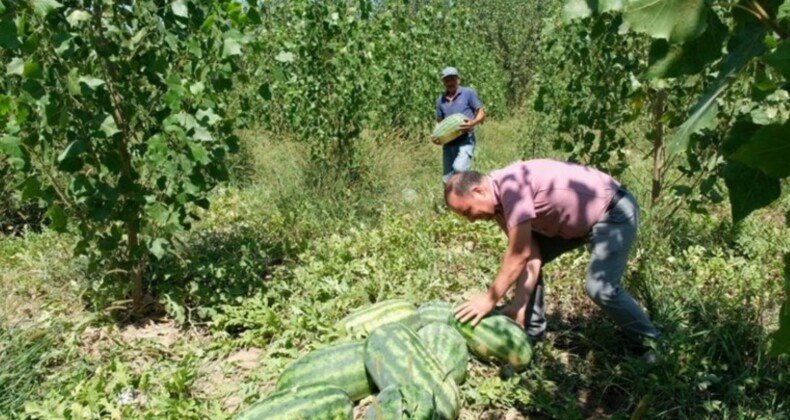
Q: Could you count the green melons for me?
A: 9